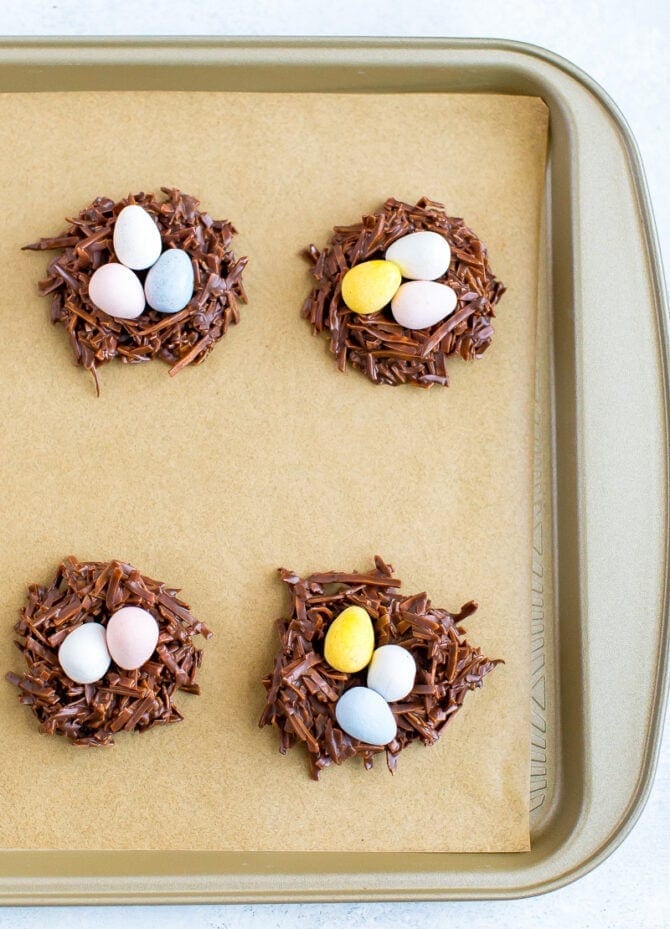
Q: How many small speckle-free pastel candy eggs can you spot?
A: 11